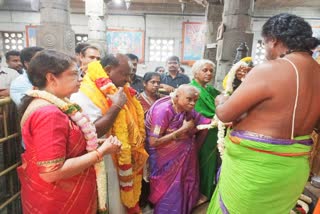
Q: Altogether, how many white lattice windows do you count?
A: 4